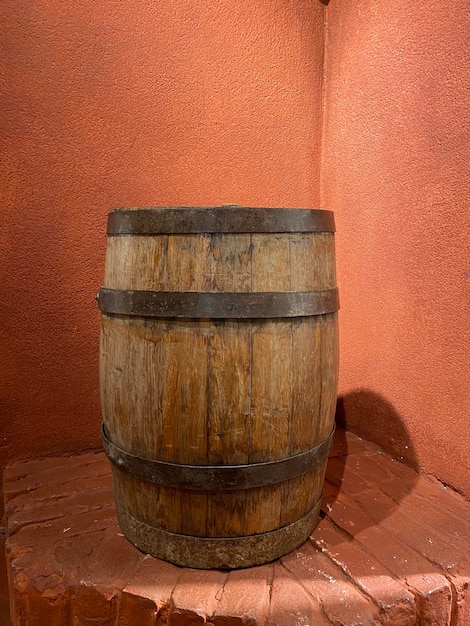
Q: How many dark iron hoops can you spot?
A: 4